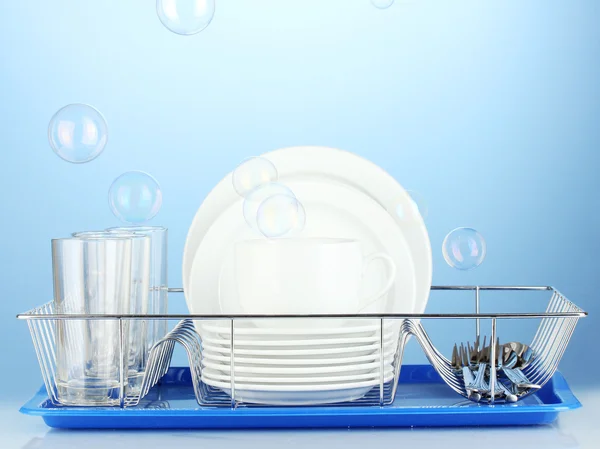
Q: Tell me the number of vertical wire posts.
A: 5